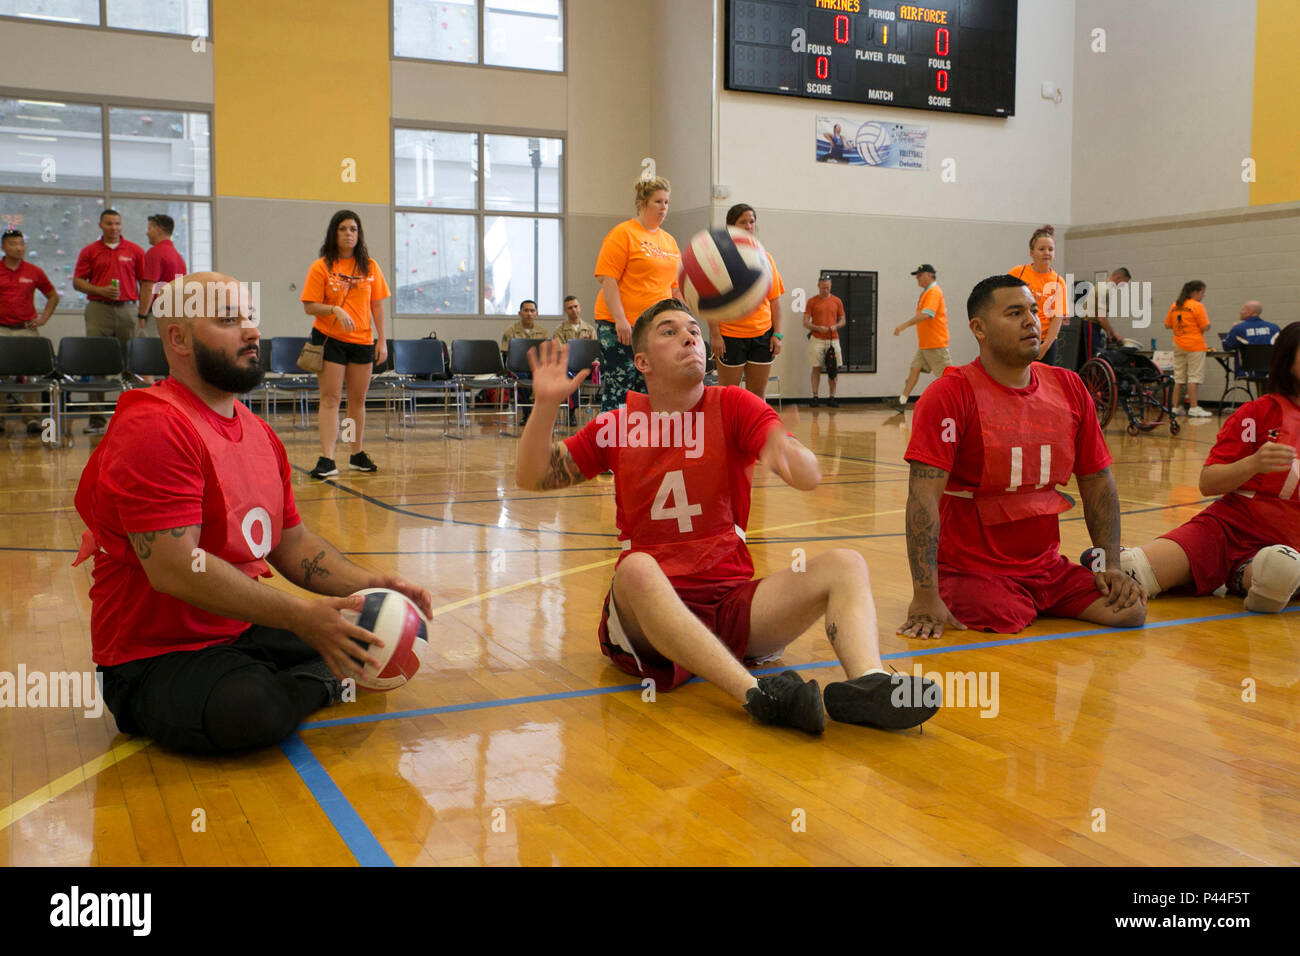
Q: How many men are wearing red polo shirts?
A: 3